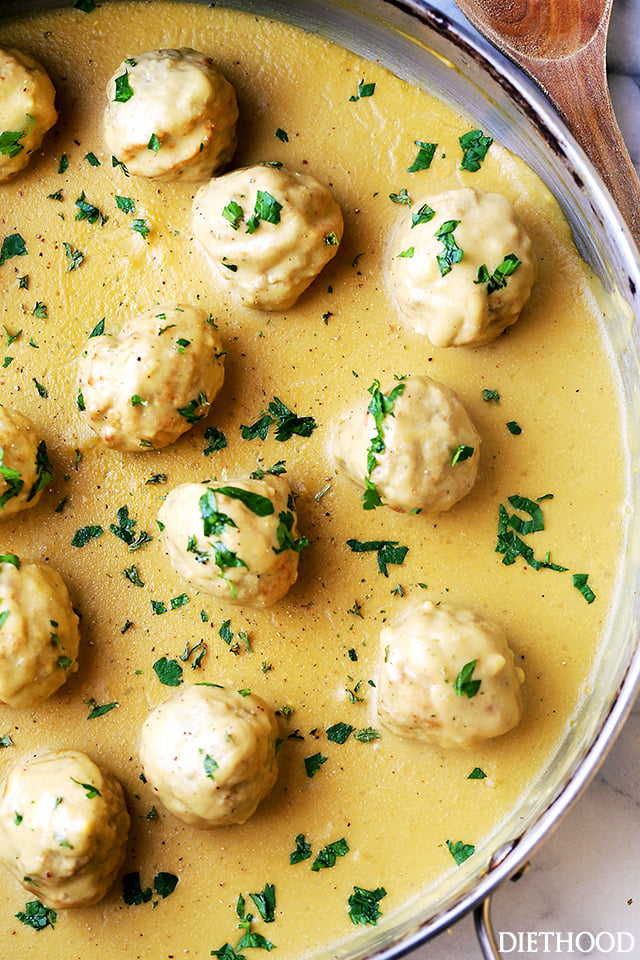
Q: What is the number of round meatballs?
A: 12